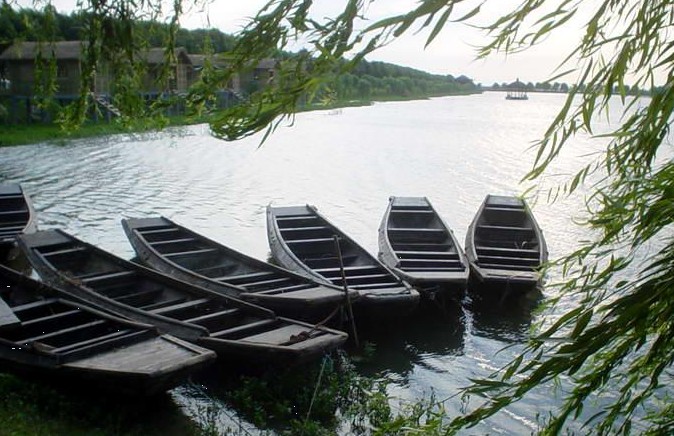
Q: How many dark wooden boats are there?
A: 7